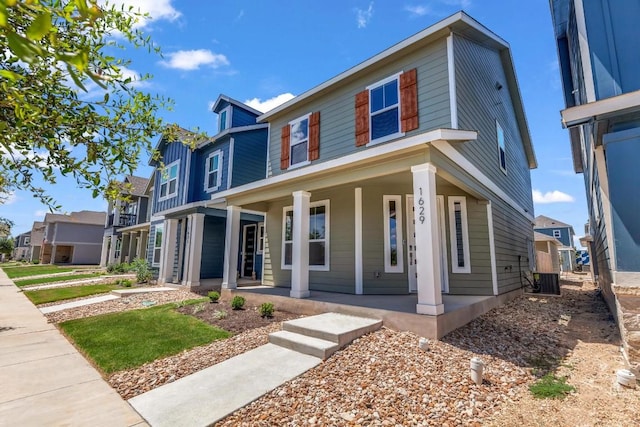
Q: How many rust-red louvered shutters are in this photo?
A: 4